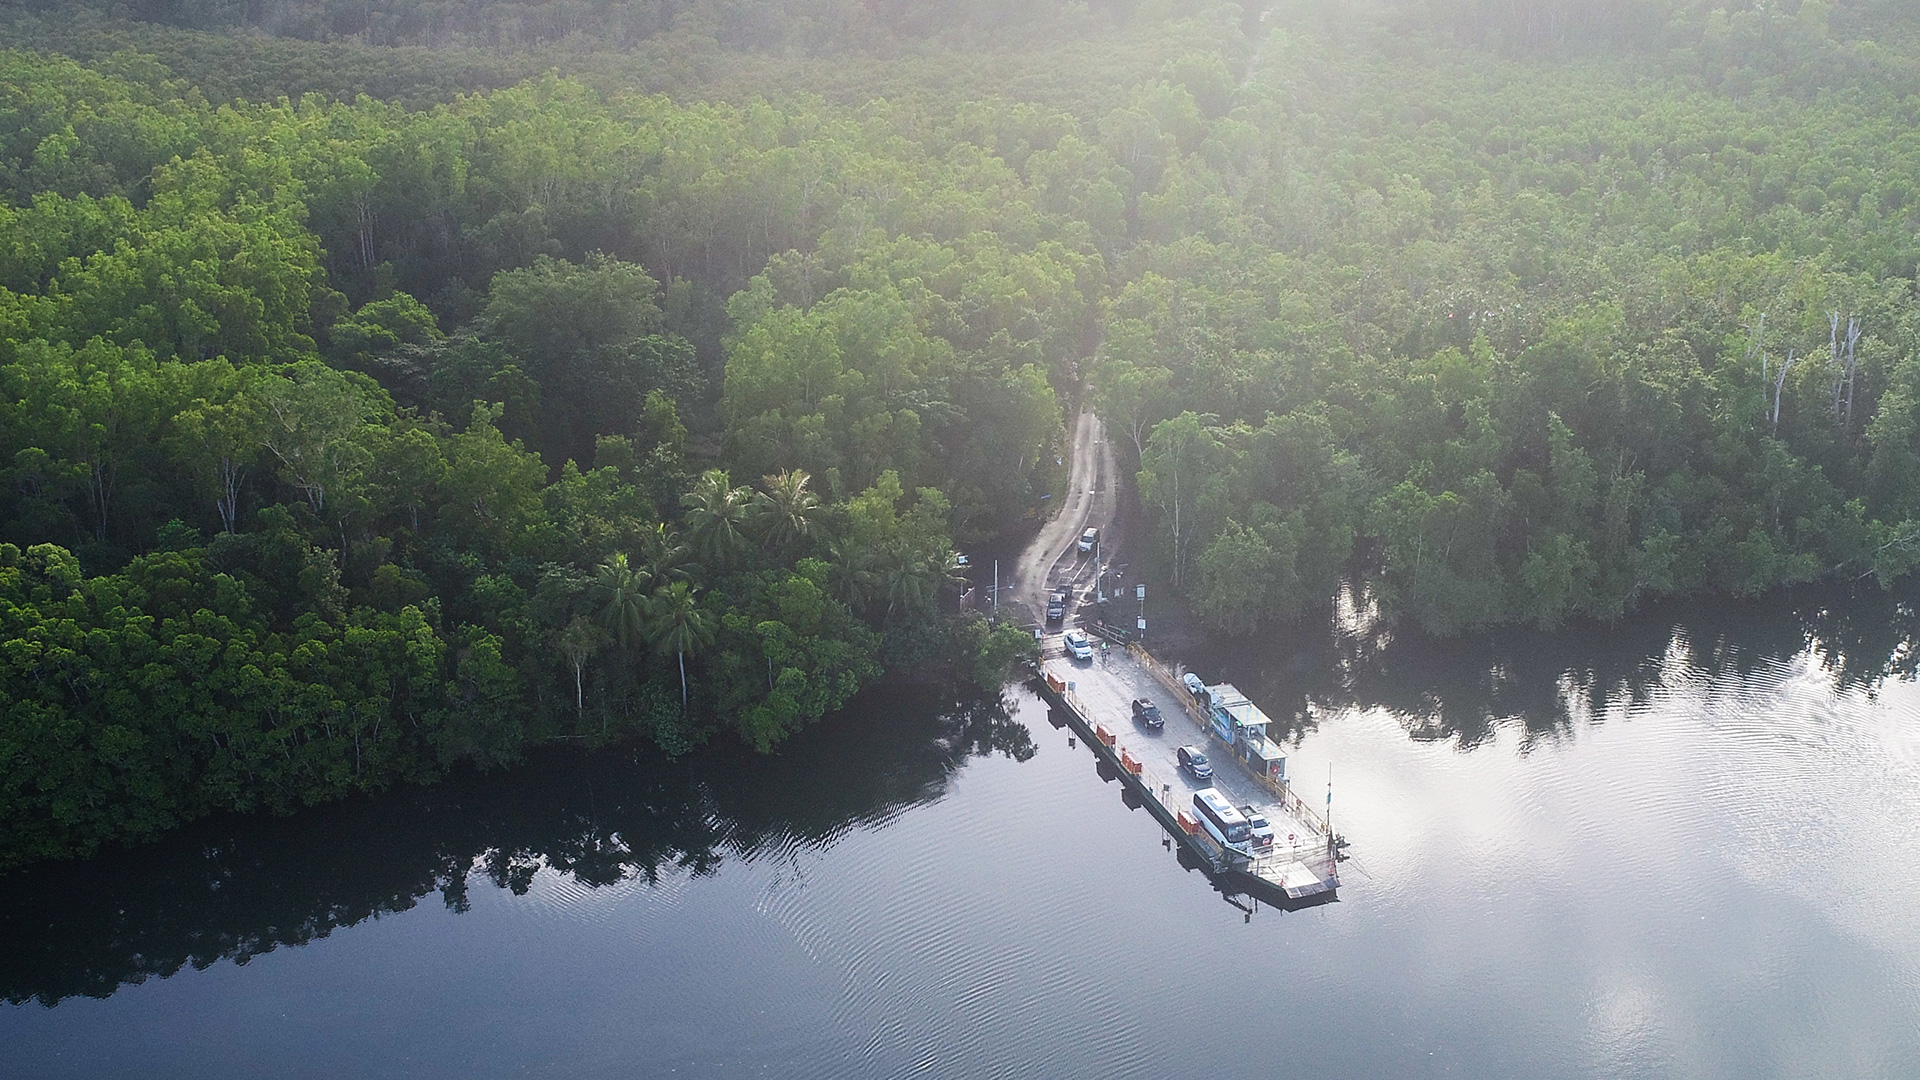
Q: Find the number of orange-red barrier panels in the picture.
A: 4